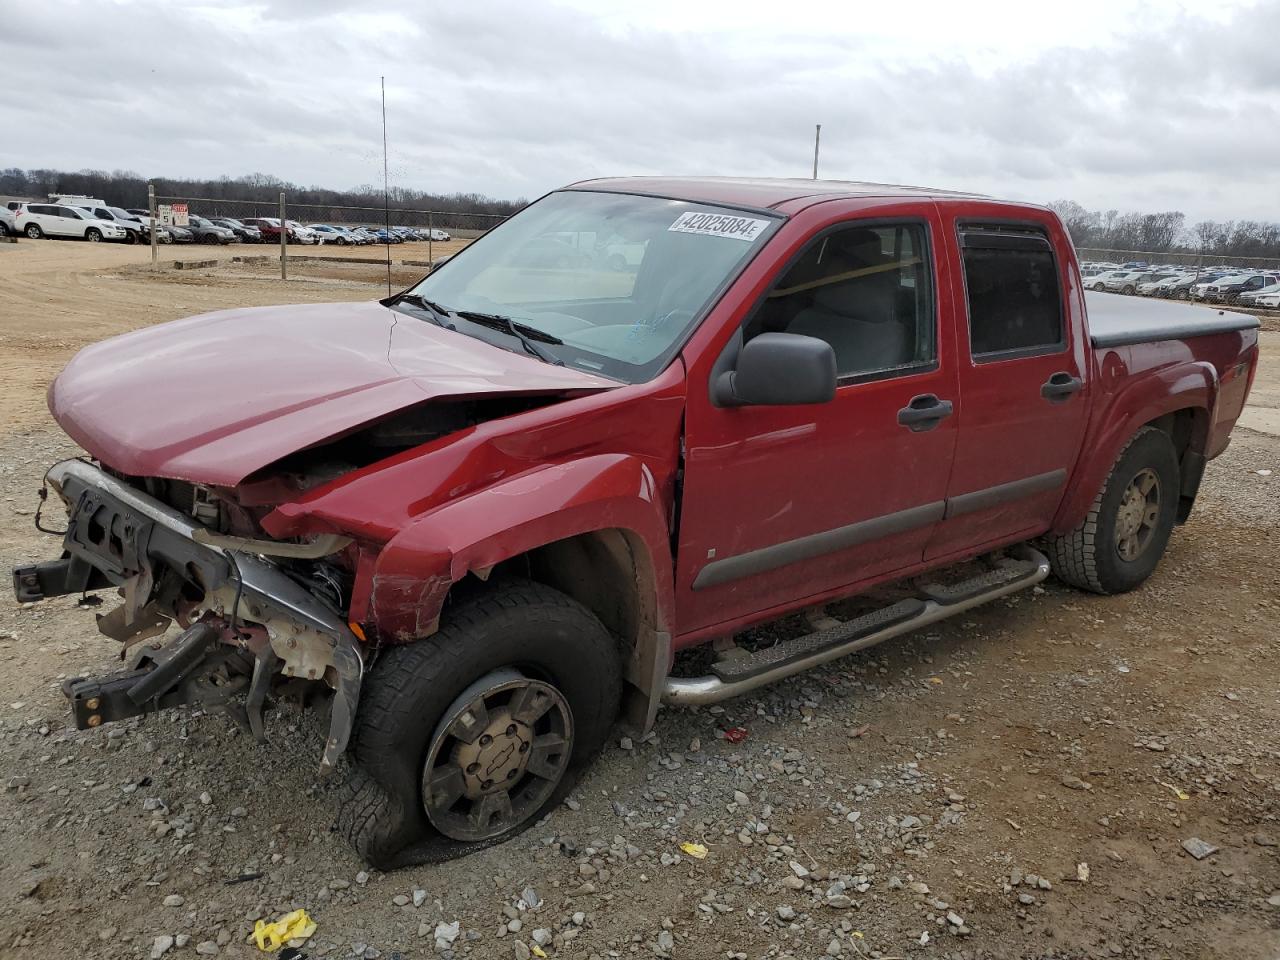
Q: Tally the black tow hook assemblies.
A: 2